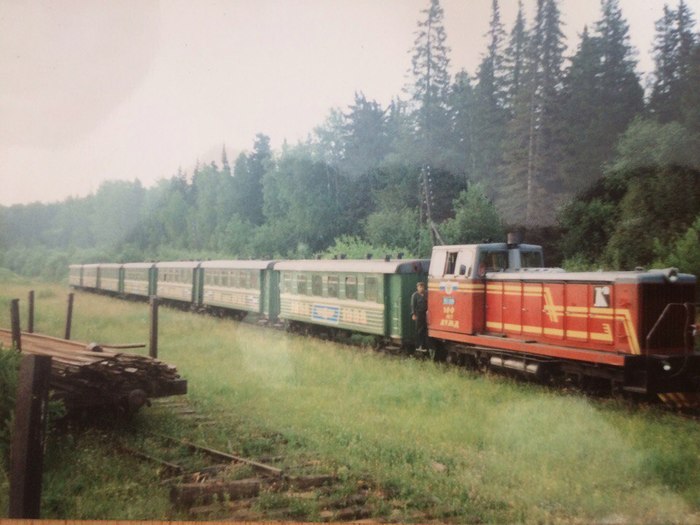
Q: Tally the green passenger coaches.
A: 7